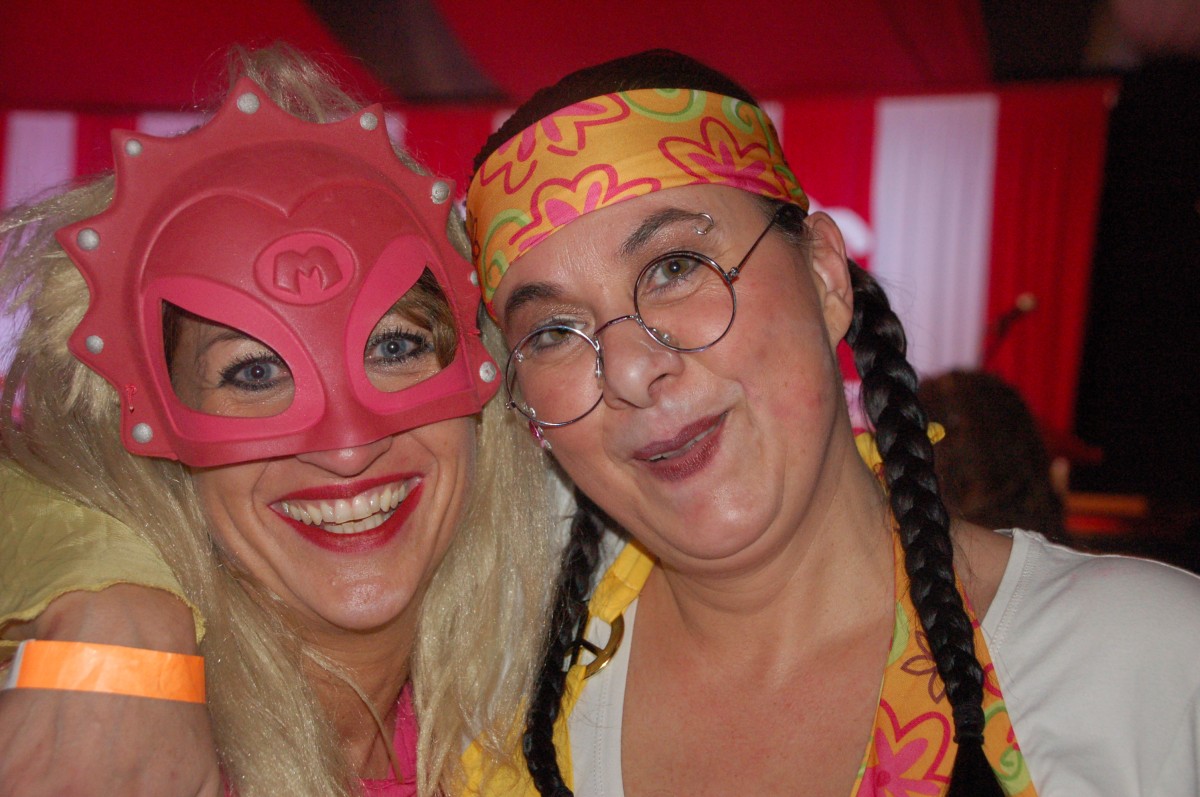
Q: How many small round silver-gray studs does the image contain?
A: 9